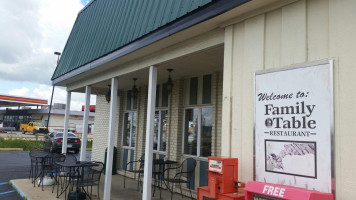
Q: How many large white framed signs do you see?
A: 1